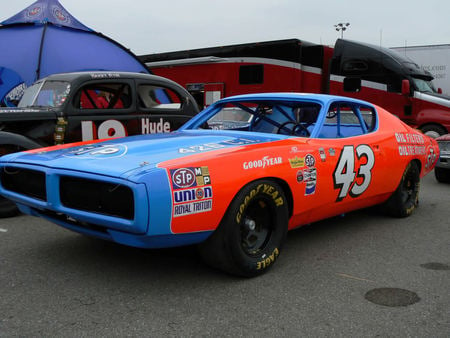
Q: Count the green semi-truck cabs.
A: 0